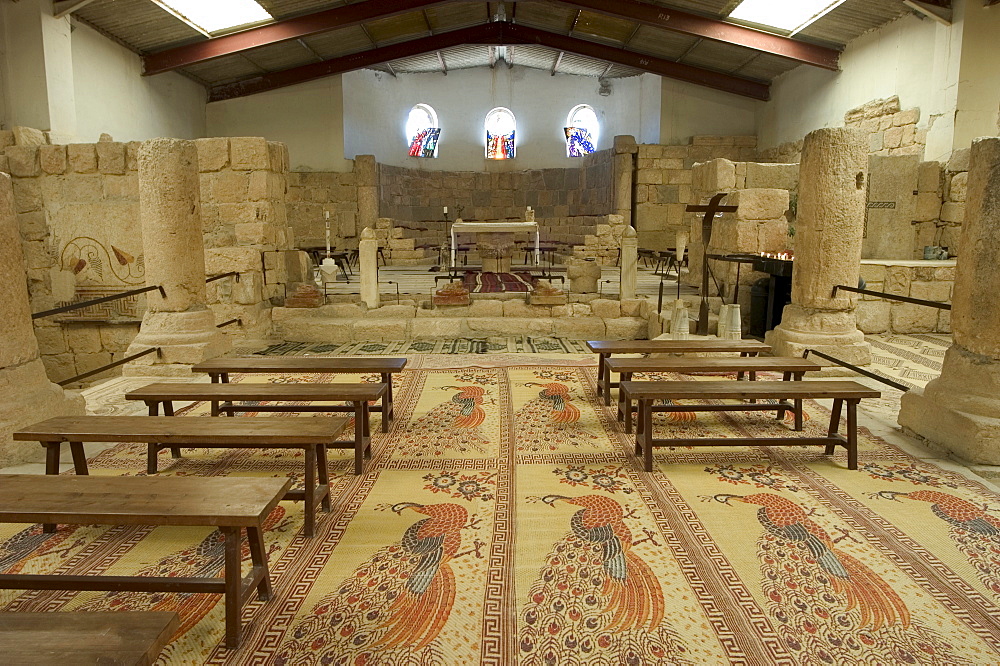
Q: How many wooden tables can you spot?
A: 8